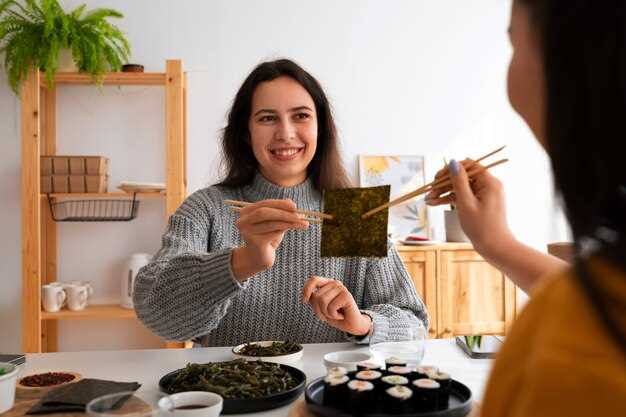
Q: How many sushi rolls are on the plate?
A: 12